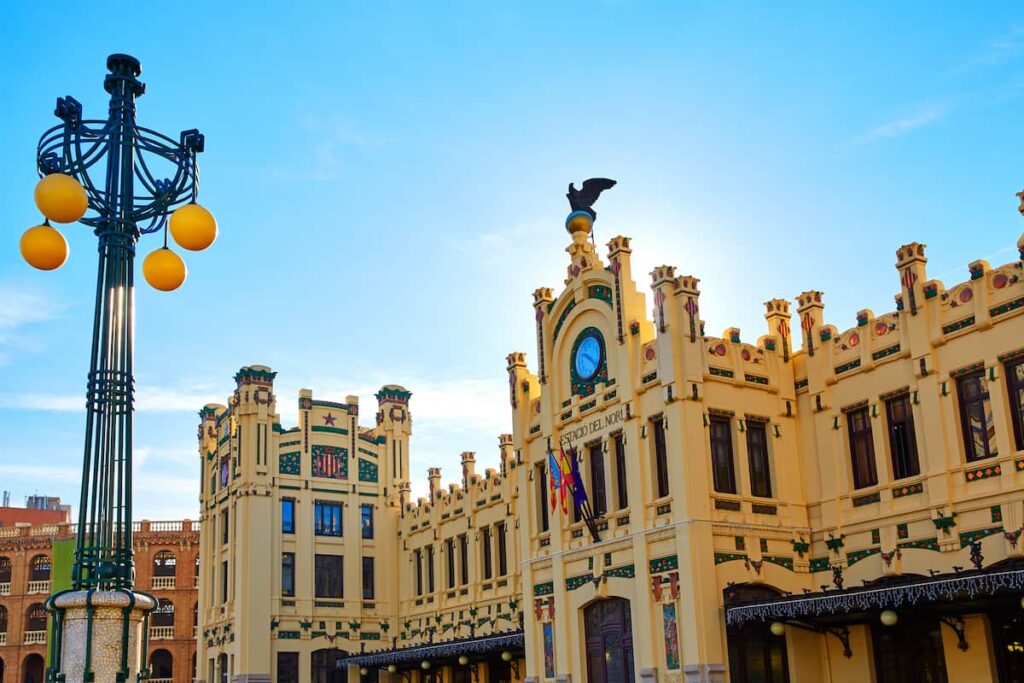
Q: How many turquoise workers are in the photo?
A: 0